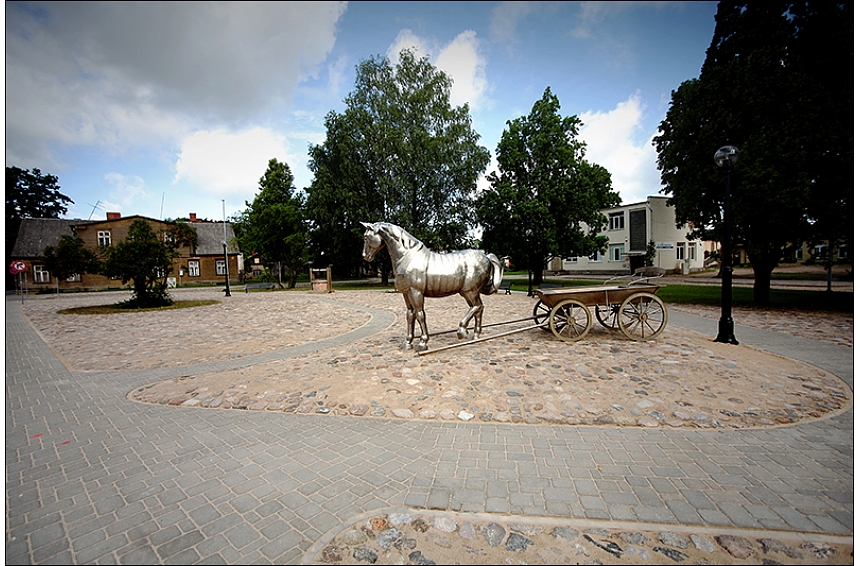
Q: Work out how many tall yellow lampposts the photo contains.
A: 0